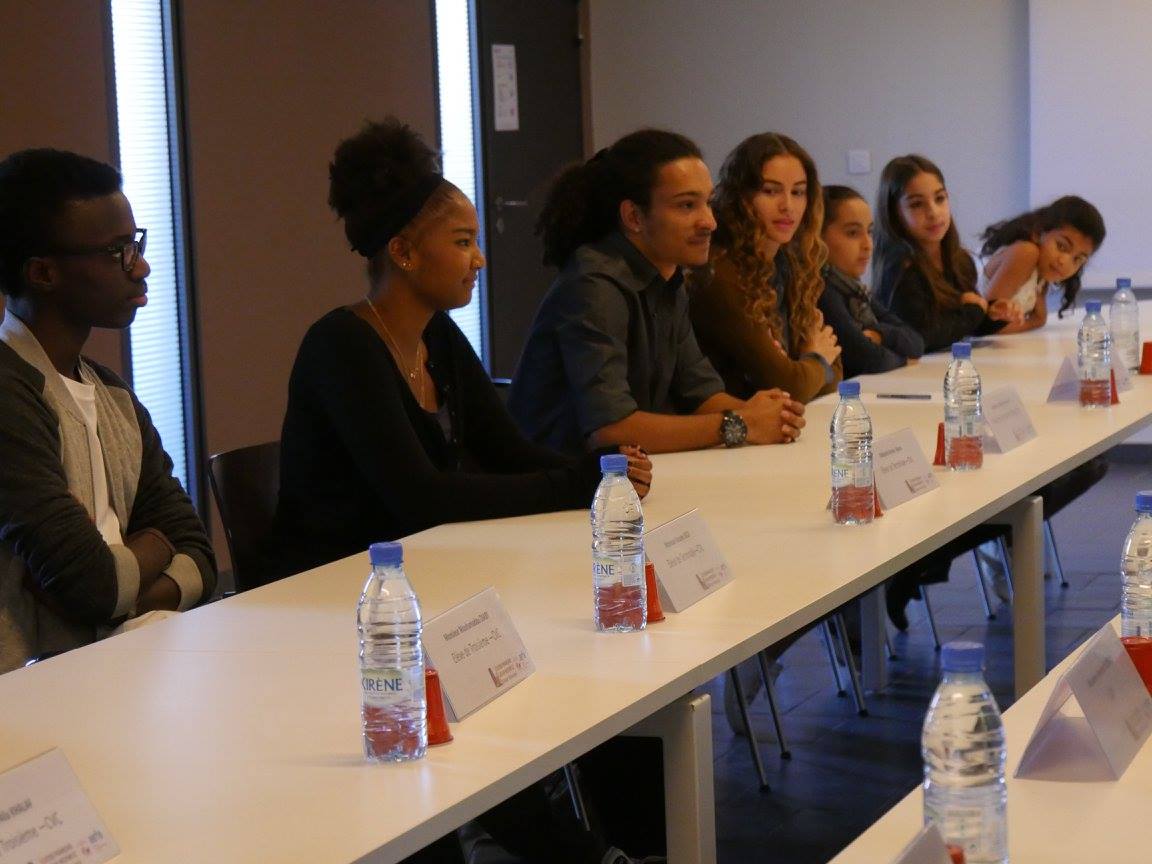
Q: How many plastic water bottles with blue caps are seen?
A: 8